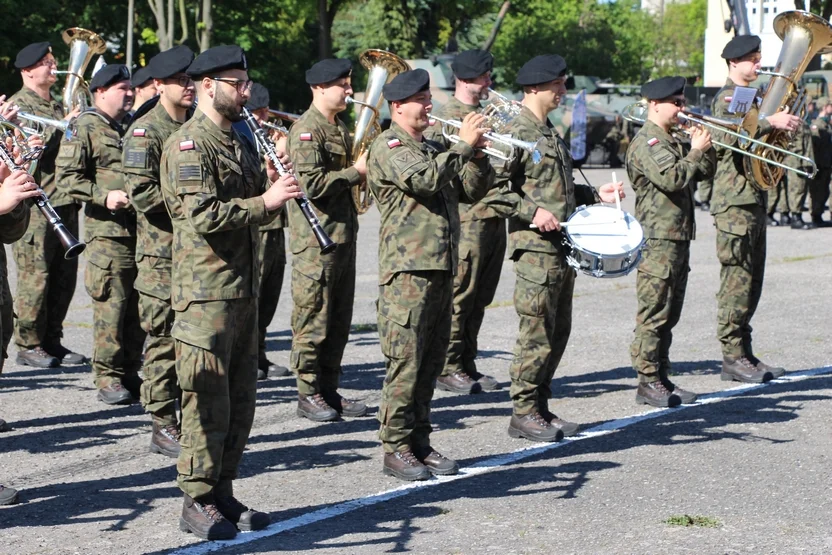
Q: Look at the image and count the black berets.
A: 12